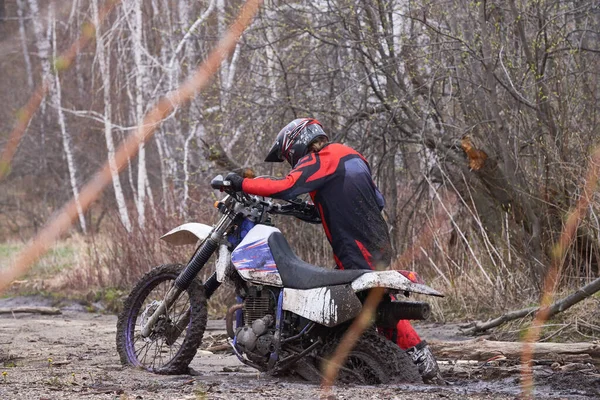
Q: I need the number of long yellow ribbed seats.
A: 0